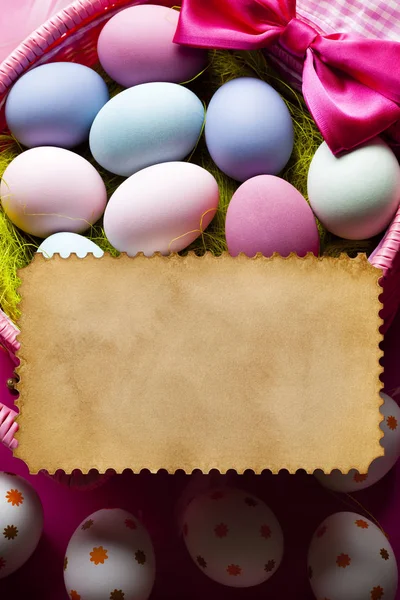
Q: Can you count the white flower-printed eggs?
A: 5